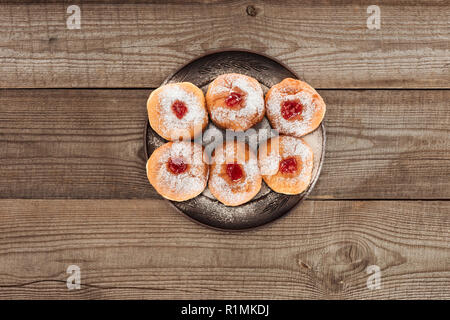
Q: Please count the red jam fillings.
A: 6